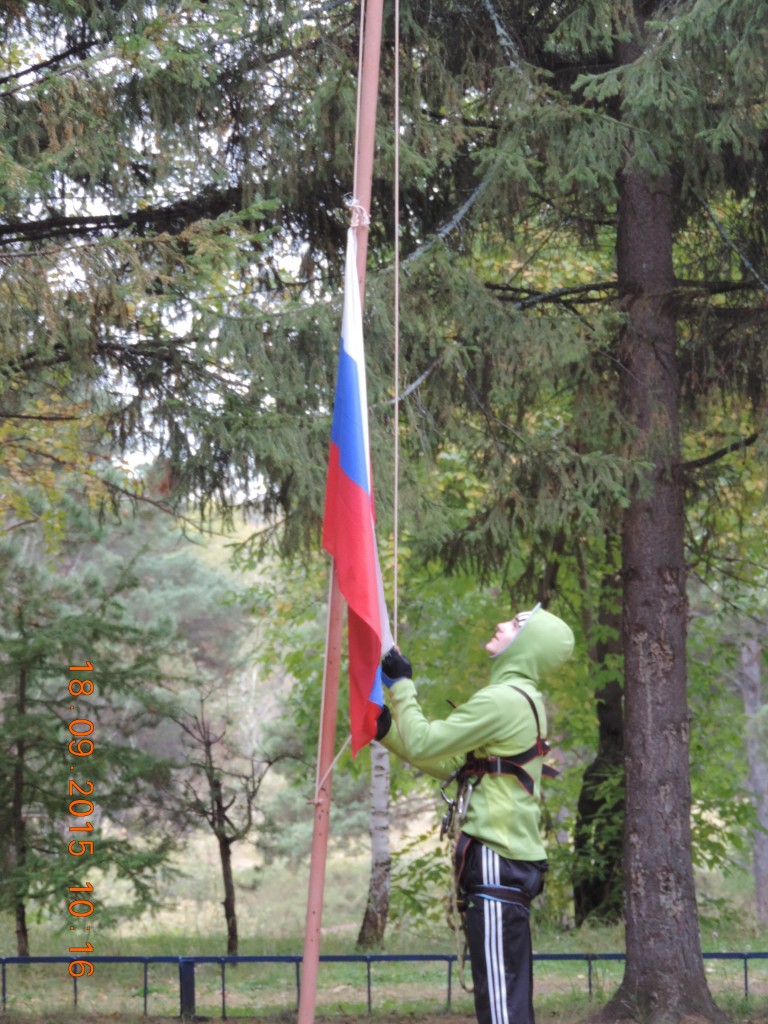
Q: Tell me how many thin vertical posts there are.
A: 9